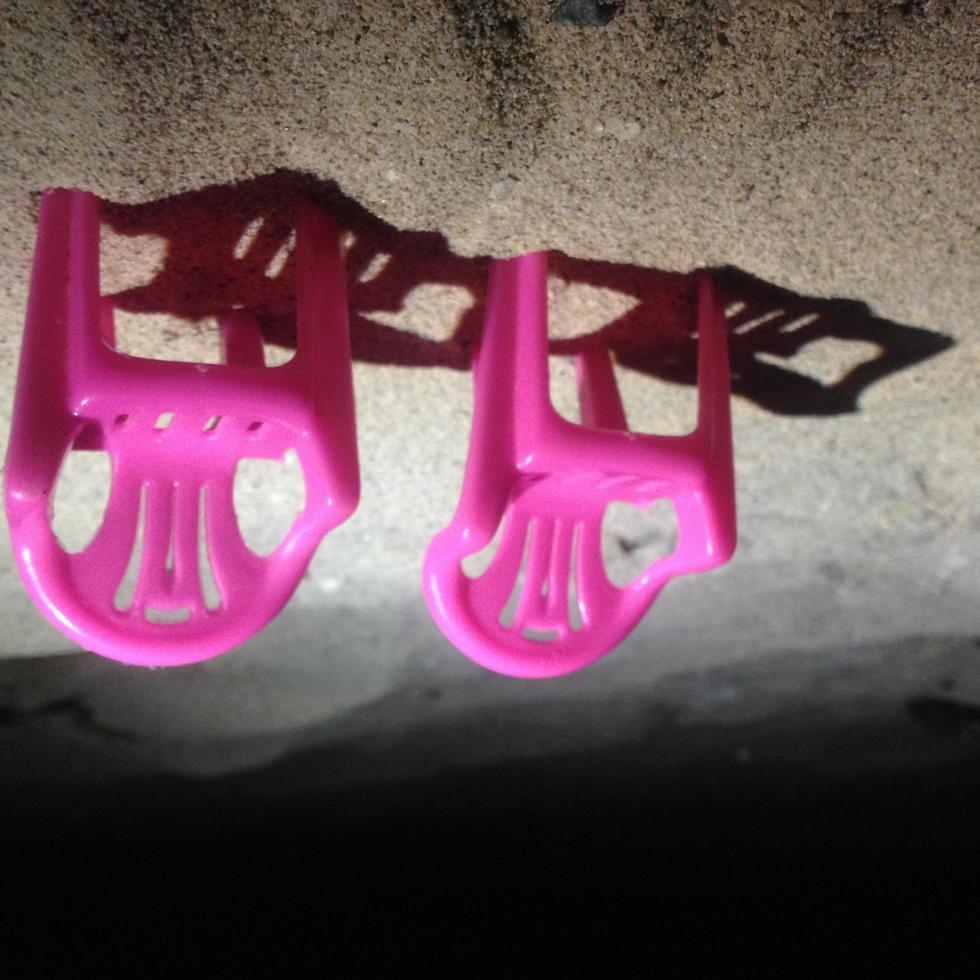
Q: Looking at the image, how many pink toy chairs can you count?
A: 2